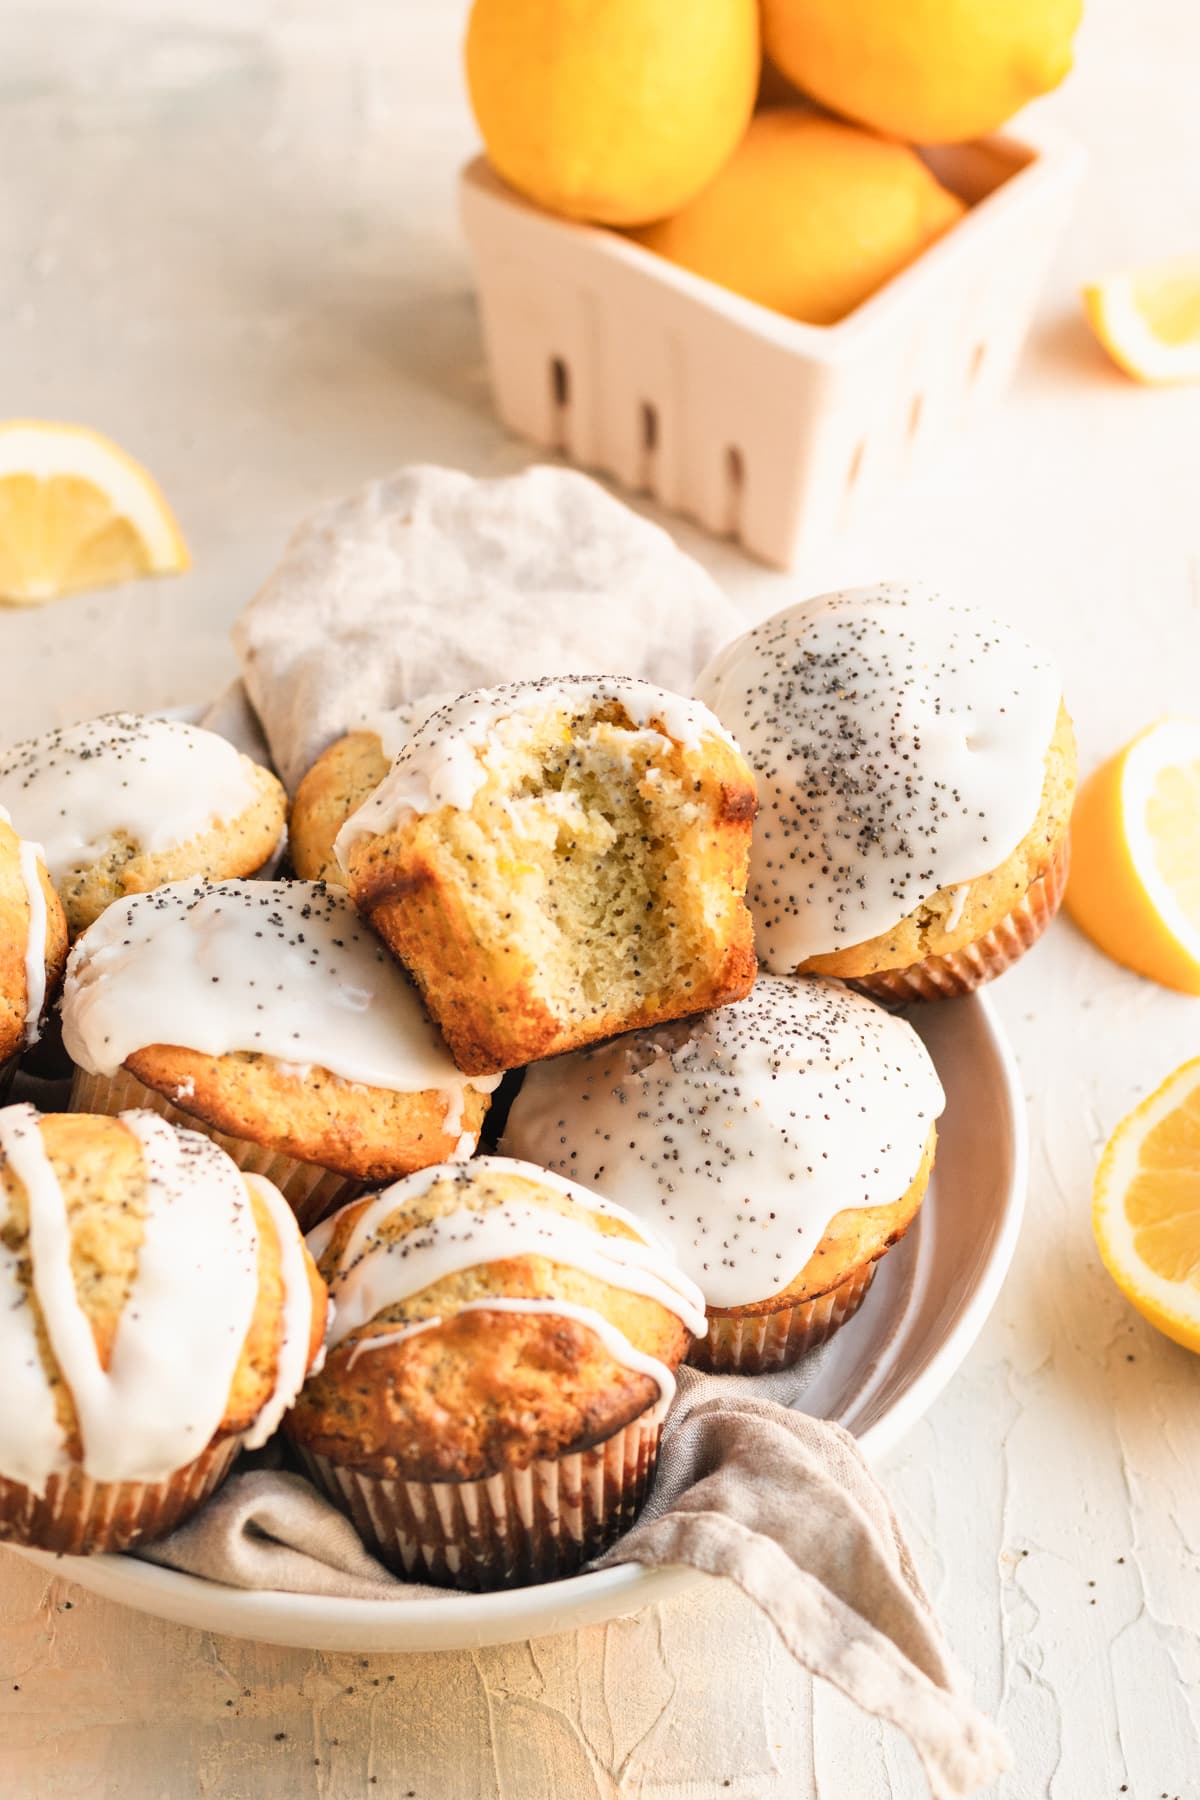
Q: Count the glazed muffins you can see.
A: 9